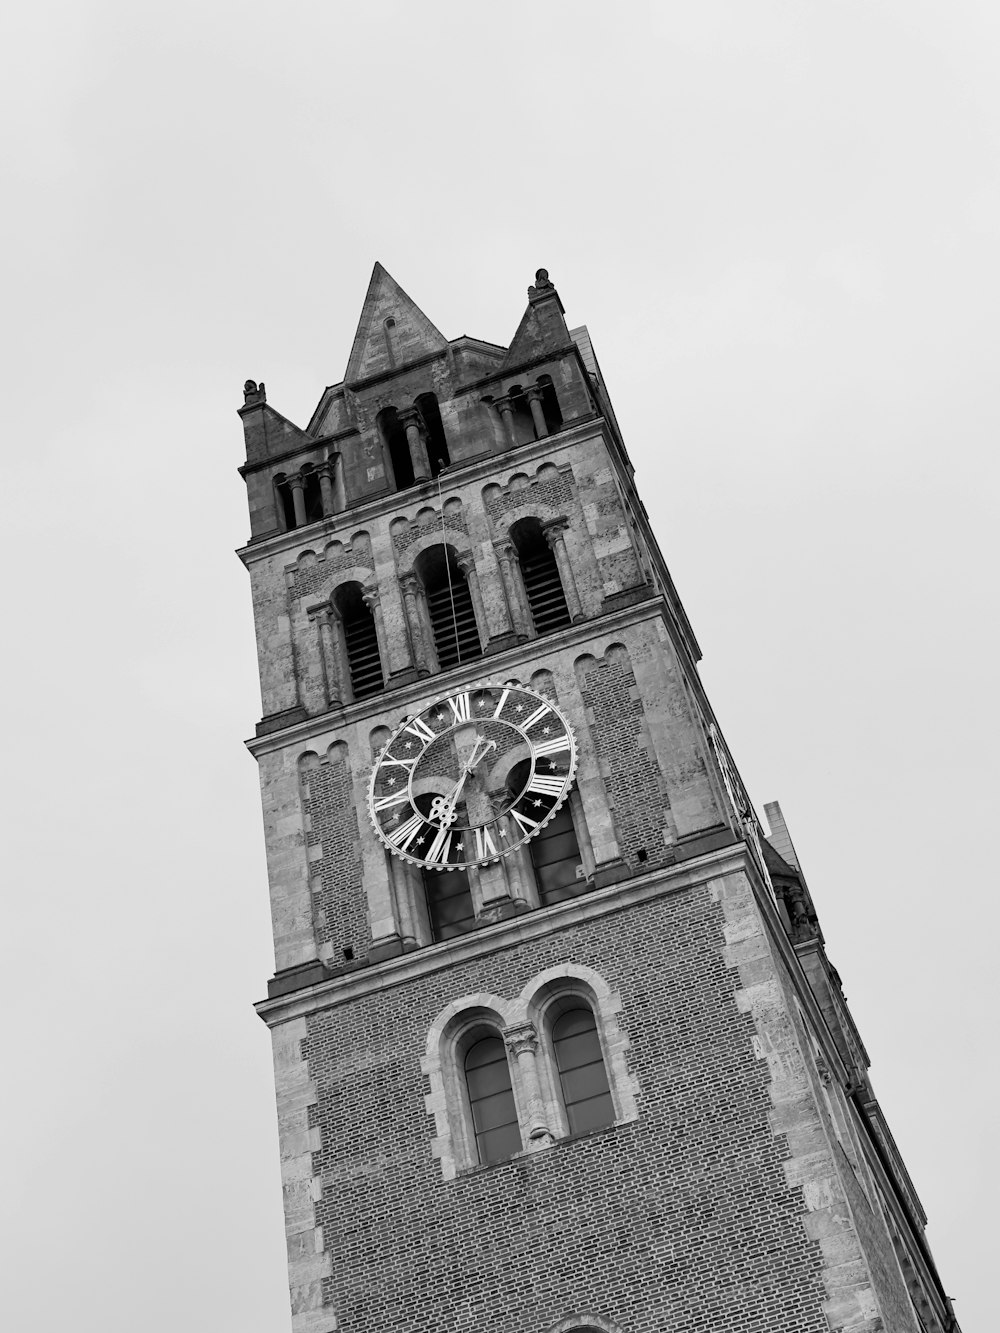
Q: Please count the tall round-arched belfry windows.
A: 3